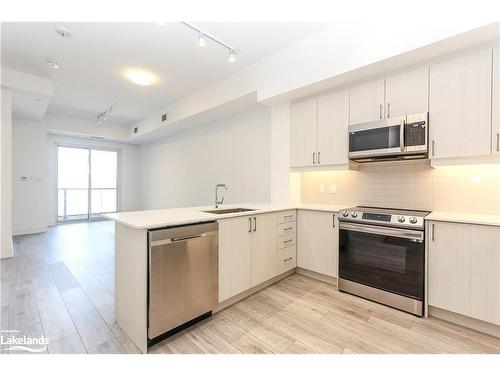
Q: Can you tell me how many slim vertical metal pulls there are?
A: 10